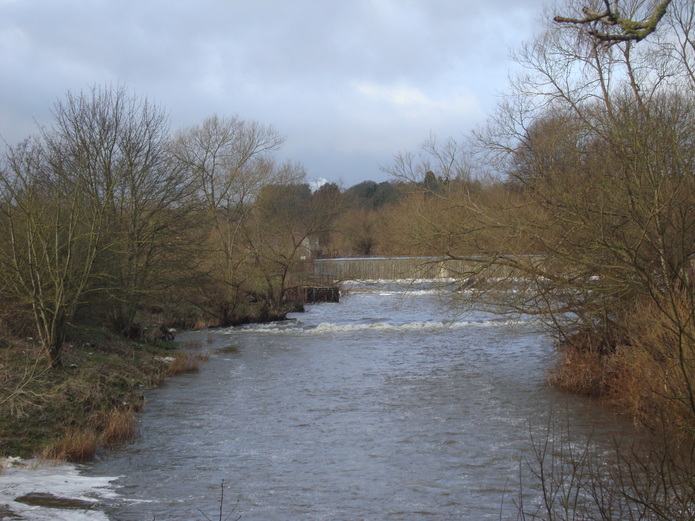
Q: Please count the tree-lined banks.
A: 2